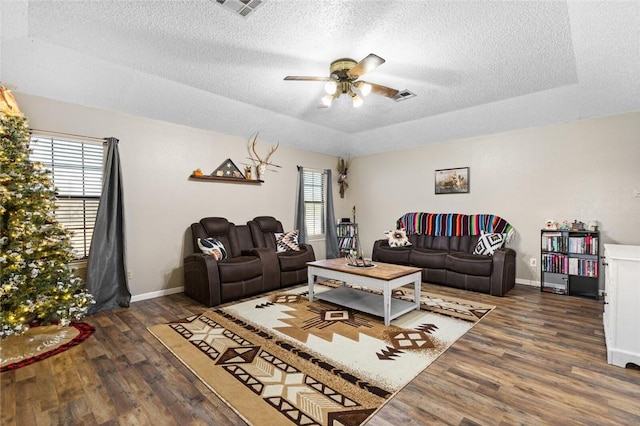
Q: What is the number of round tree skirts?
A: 1